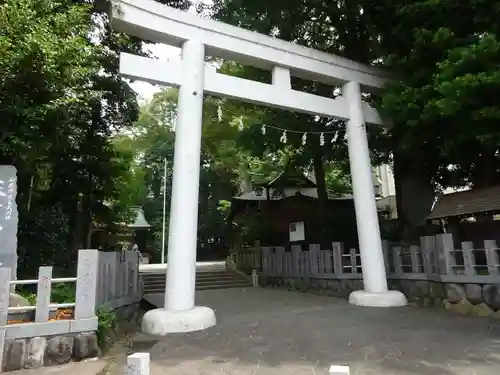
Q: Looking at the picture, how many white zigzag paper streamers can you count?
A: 8